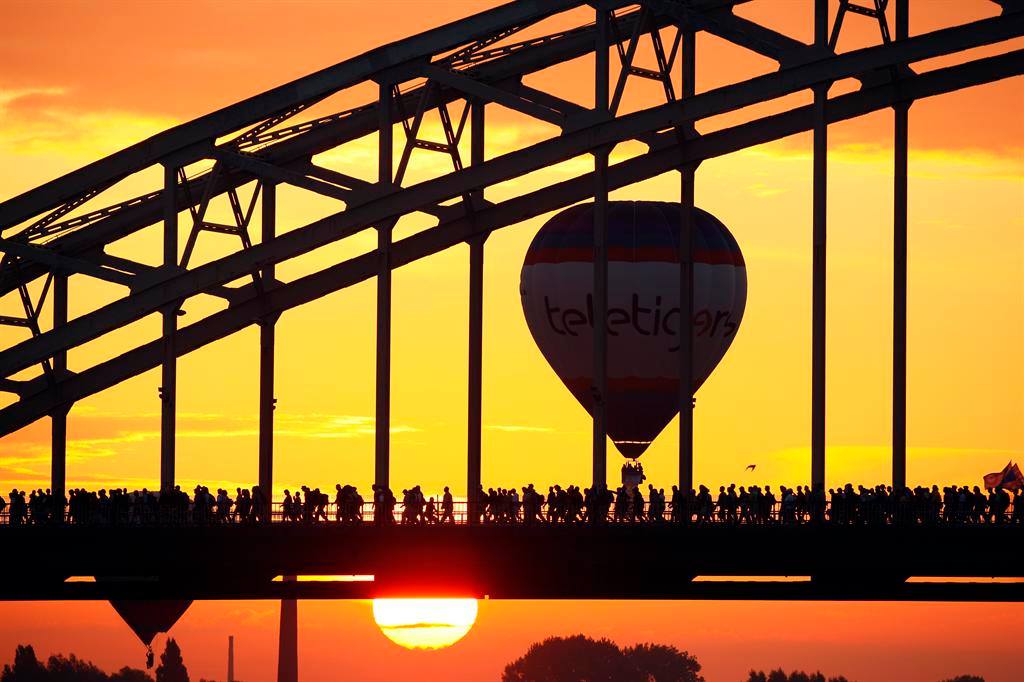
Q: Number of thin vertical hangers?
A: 9